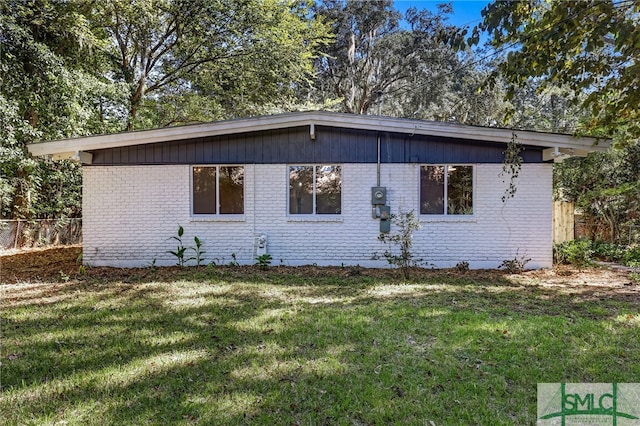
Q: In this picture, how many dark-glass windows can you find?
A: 3